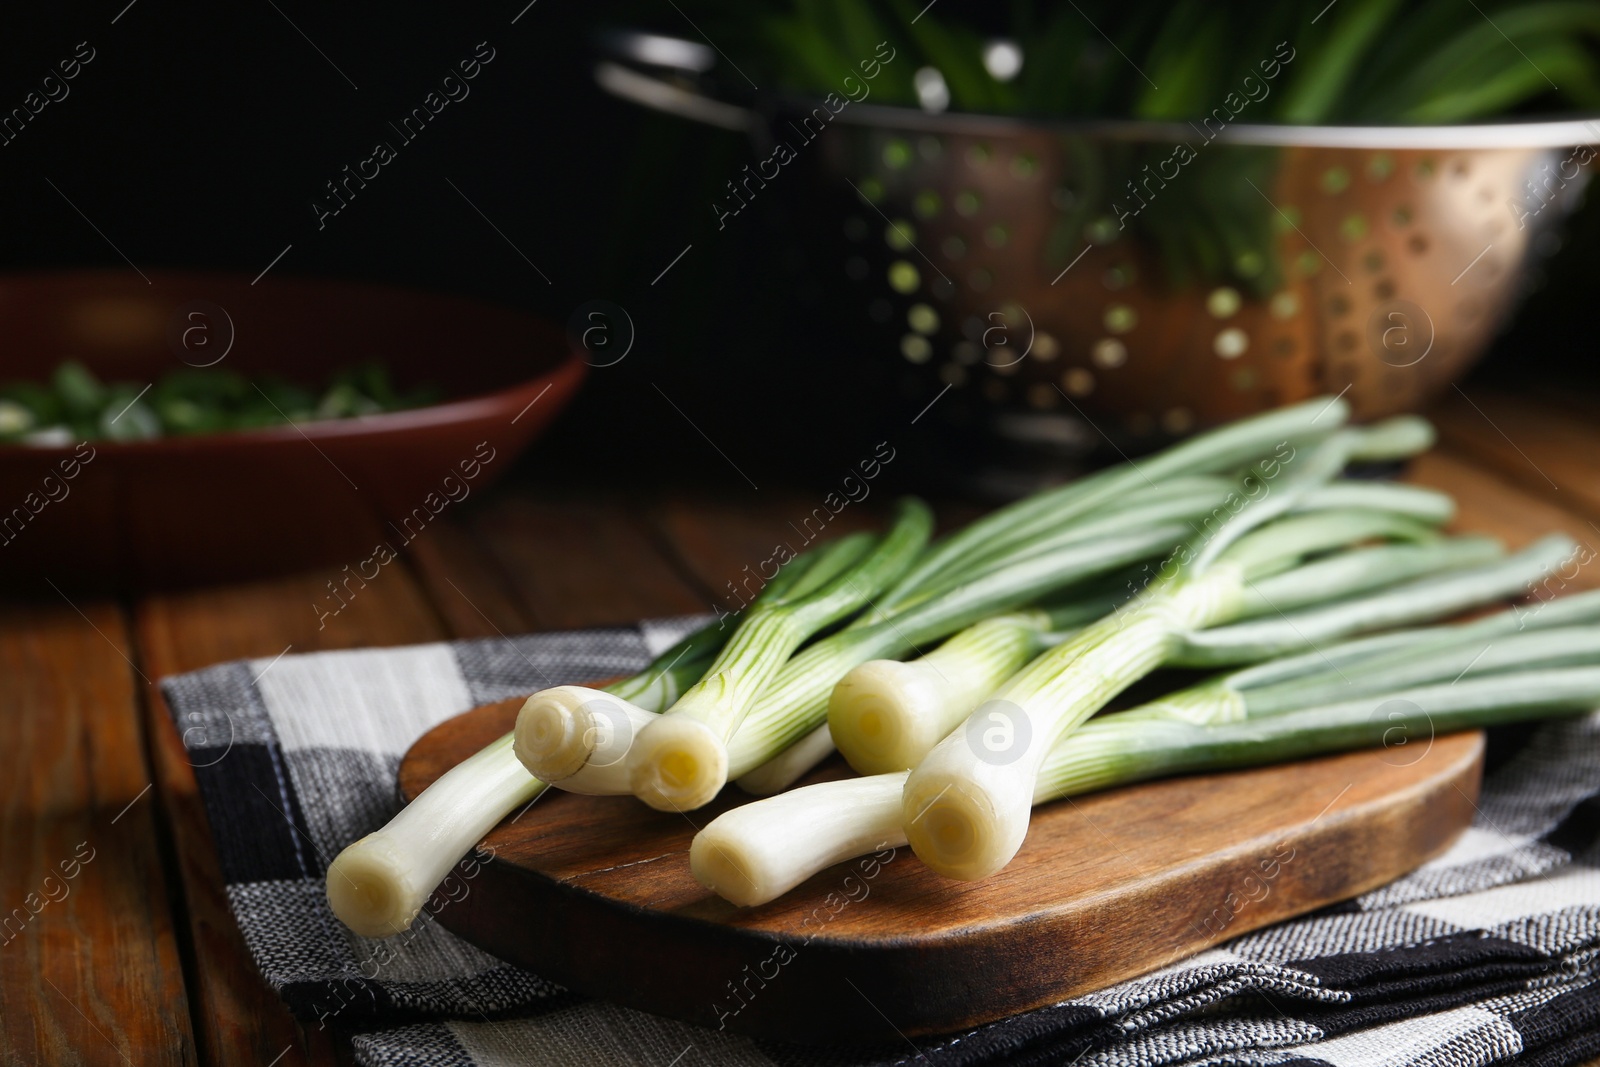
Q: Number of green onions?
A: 7